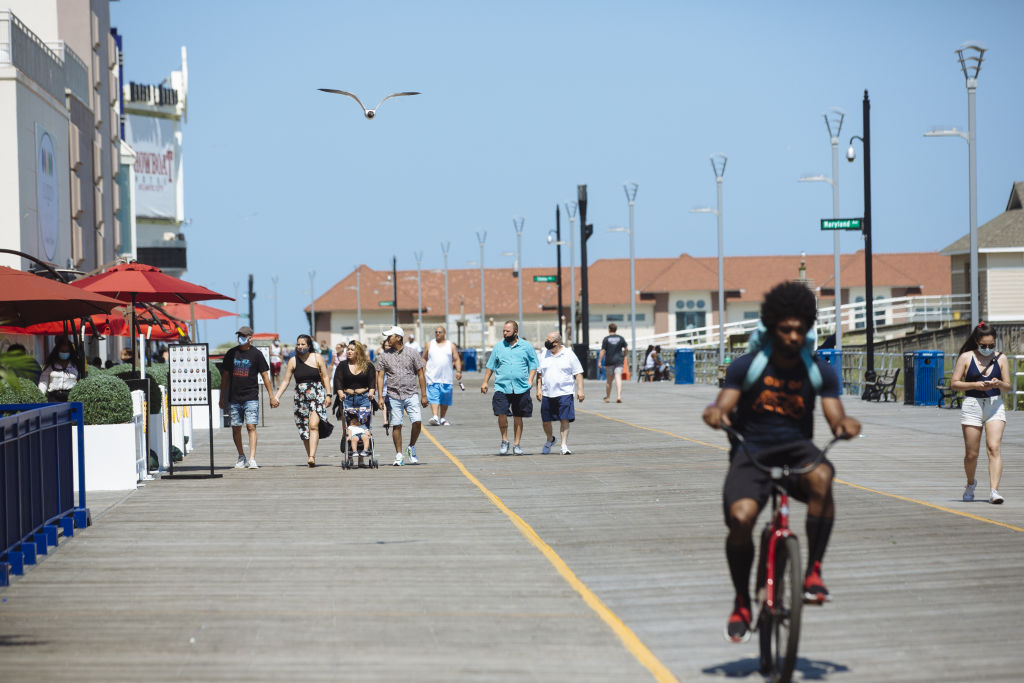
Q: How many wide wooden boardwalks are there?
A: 1